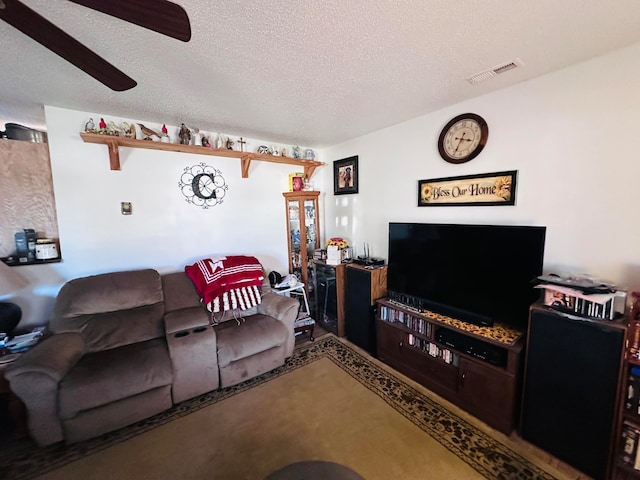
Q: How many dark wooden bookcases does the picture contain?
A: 1